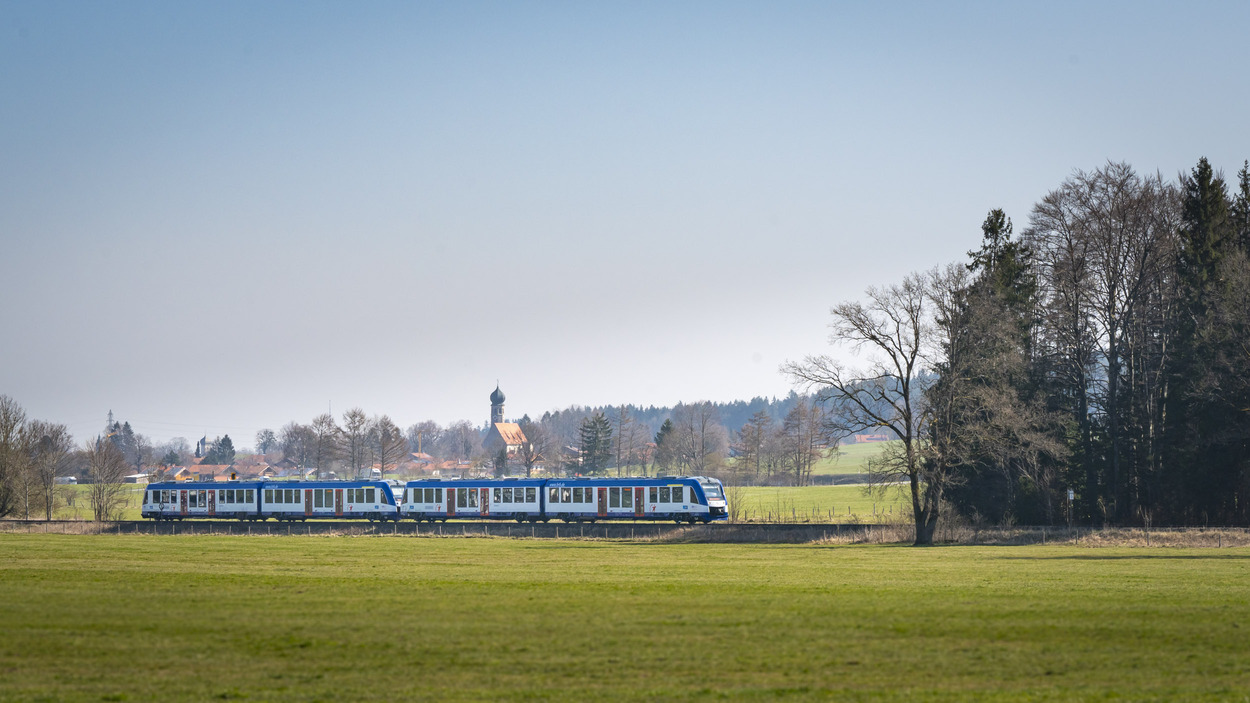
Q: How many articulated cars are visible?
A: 4